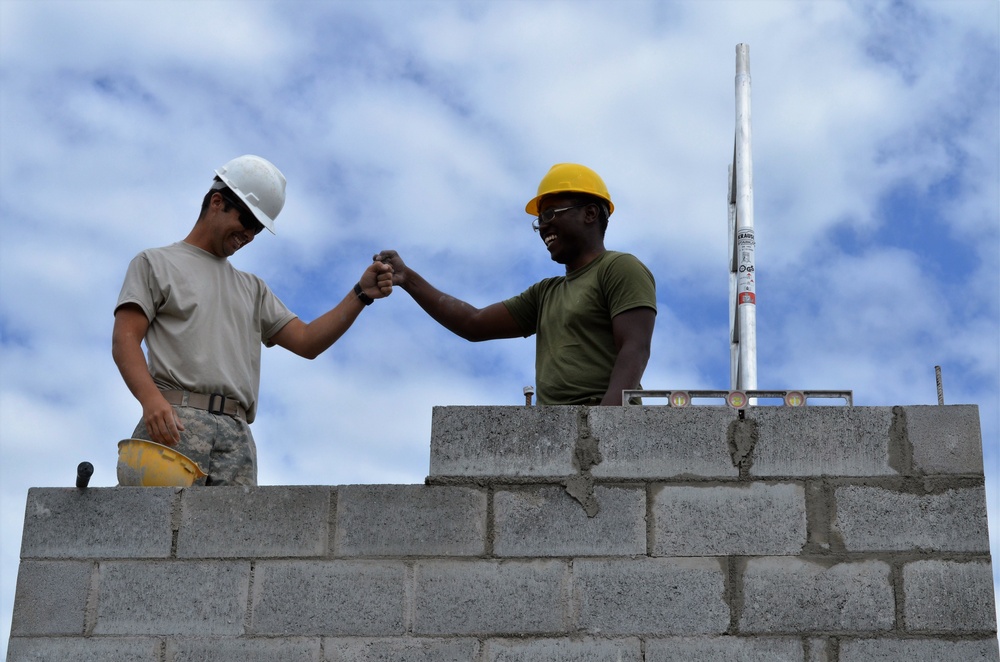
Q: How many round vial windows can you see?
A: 3